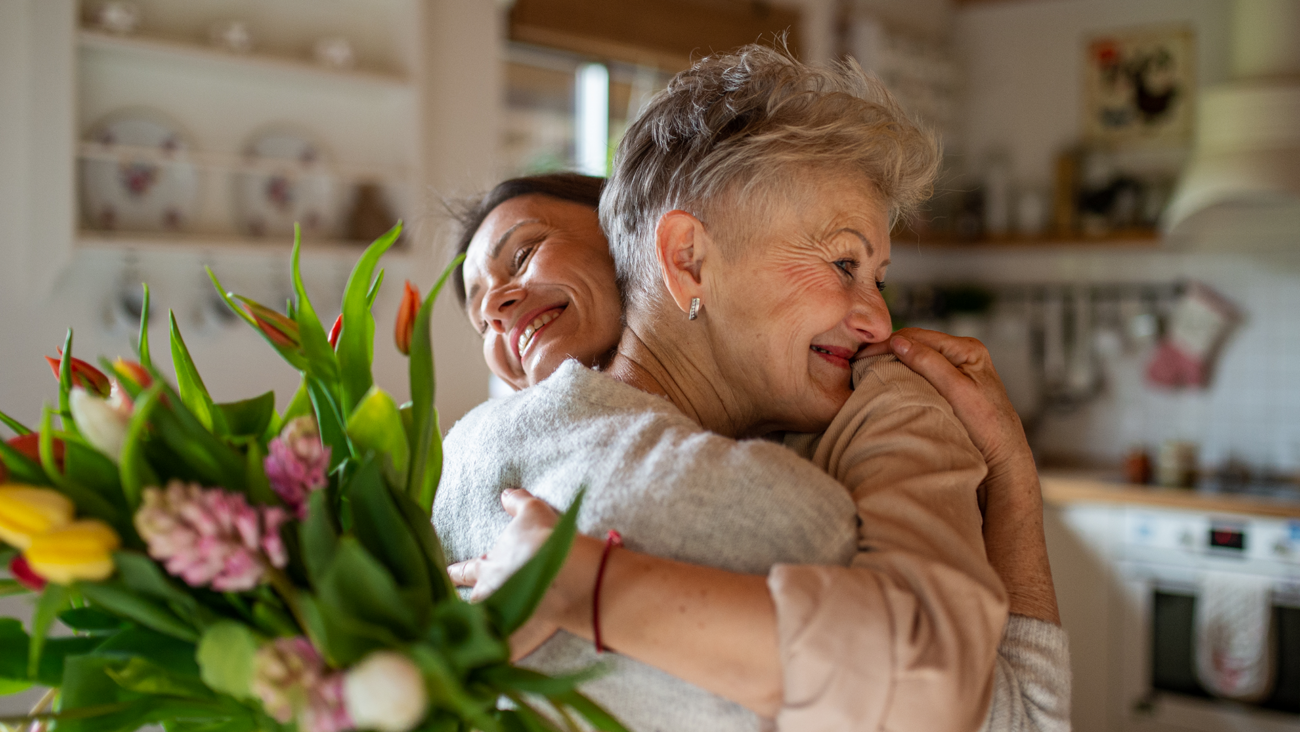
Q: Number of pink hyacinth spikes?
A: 3